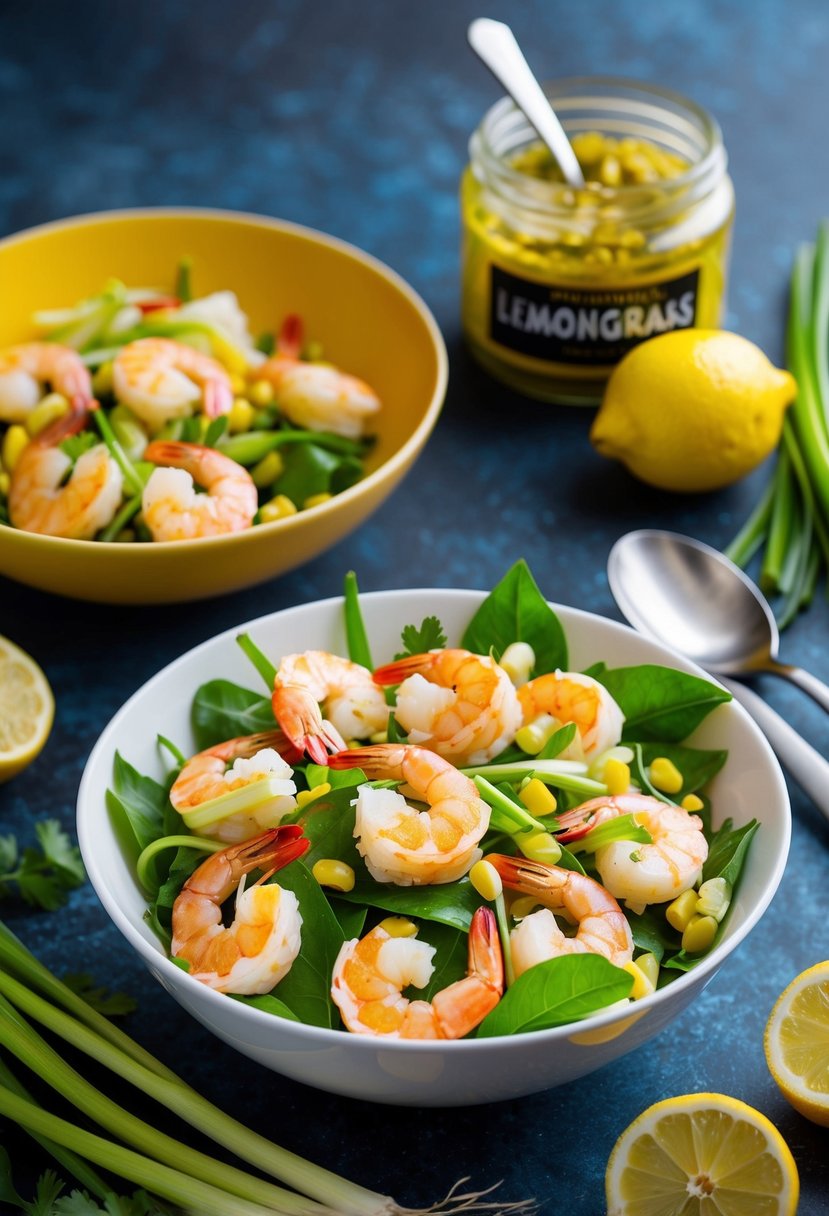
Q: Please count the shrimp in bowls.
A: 14